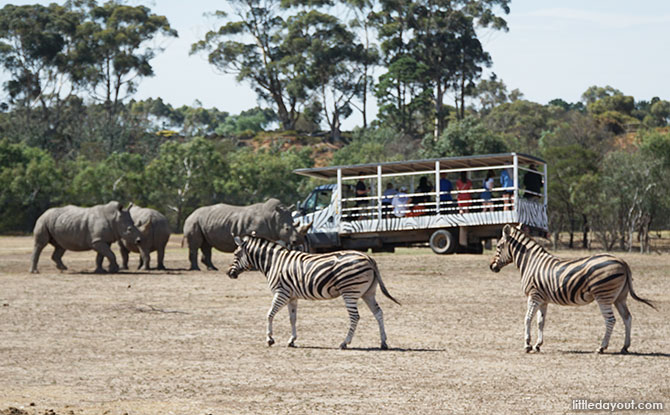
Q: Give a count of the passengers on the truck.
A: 9